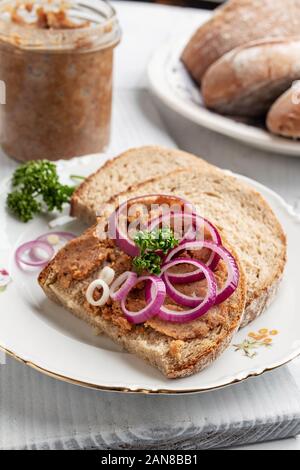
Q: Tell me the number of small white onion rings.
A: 2